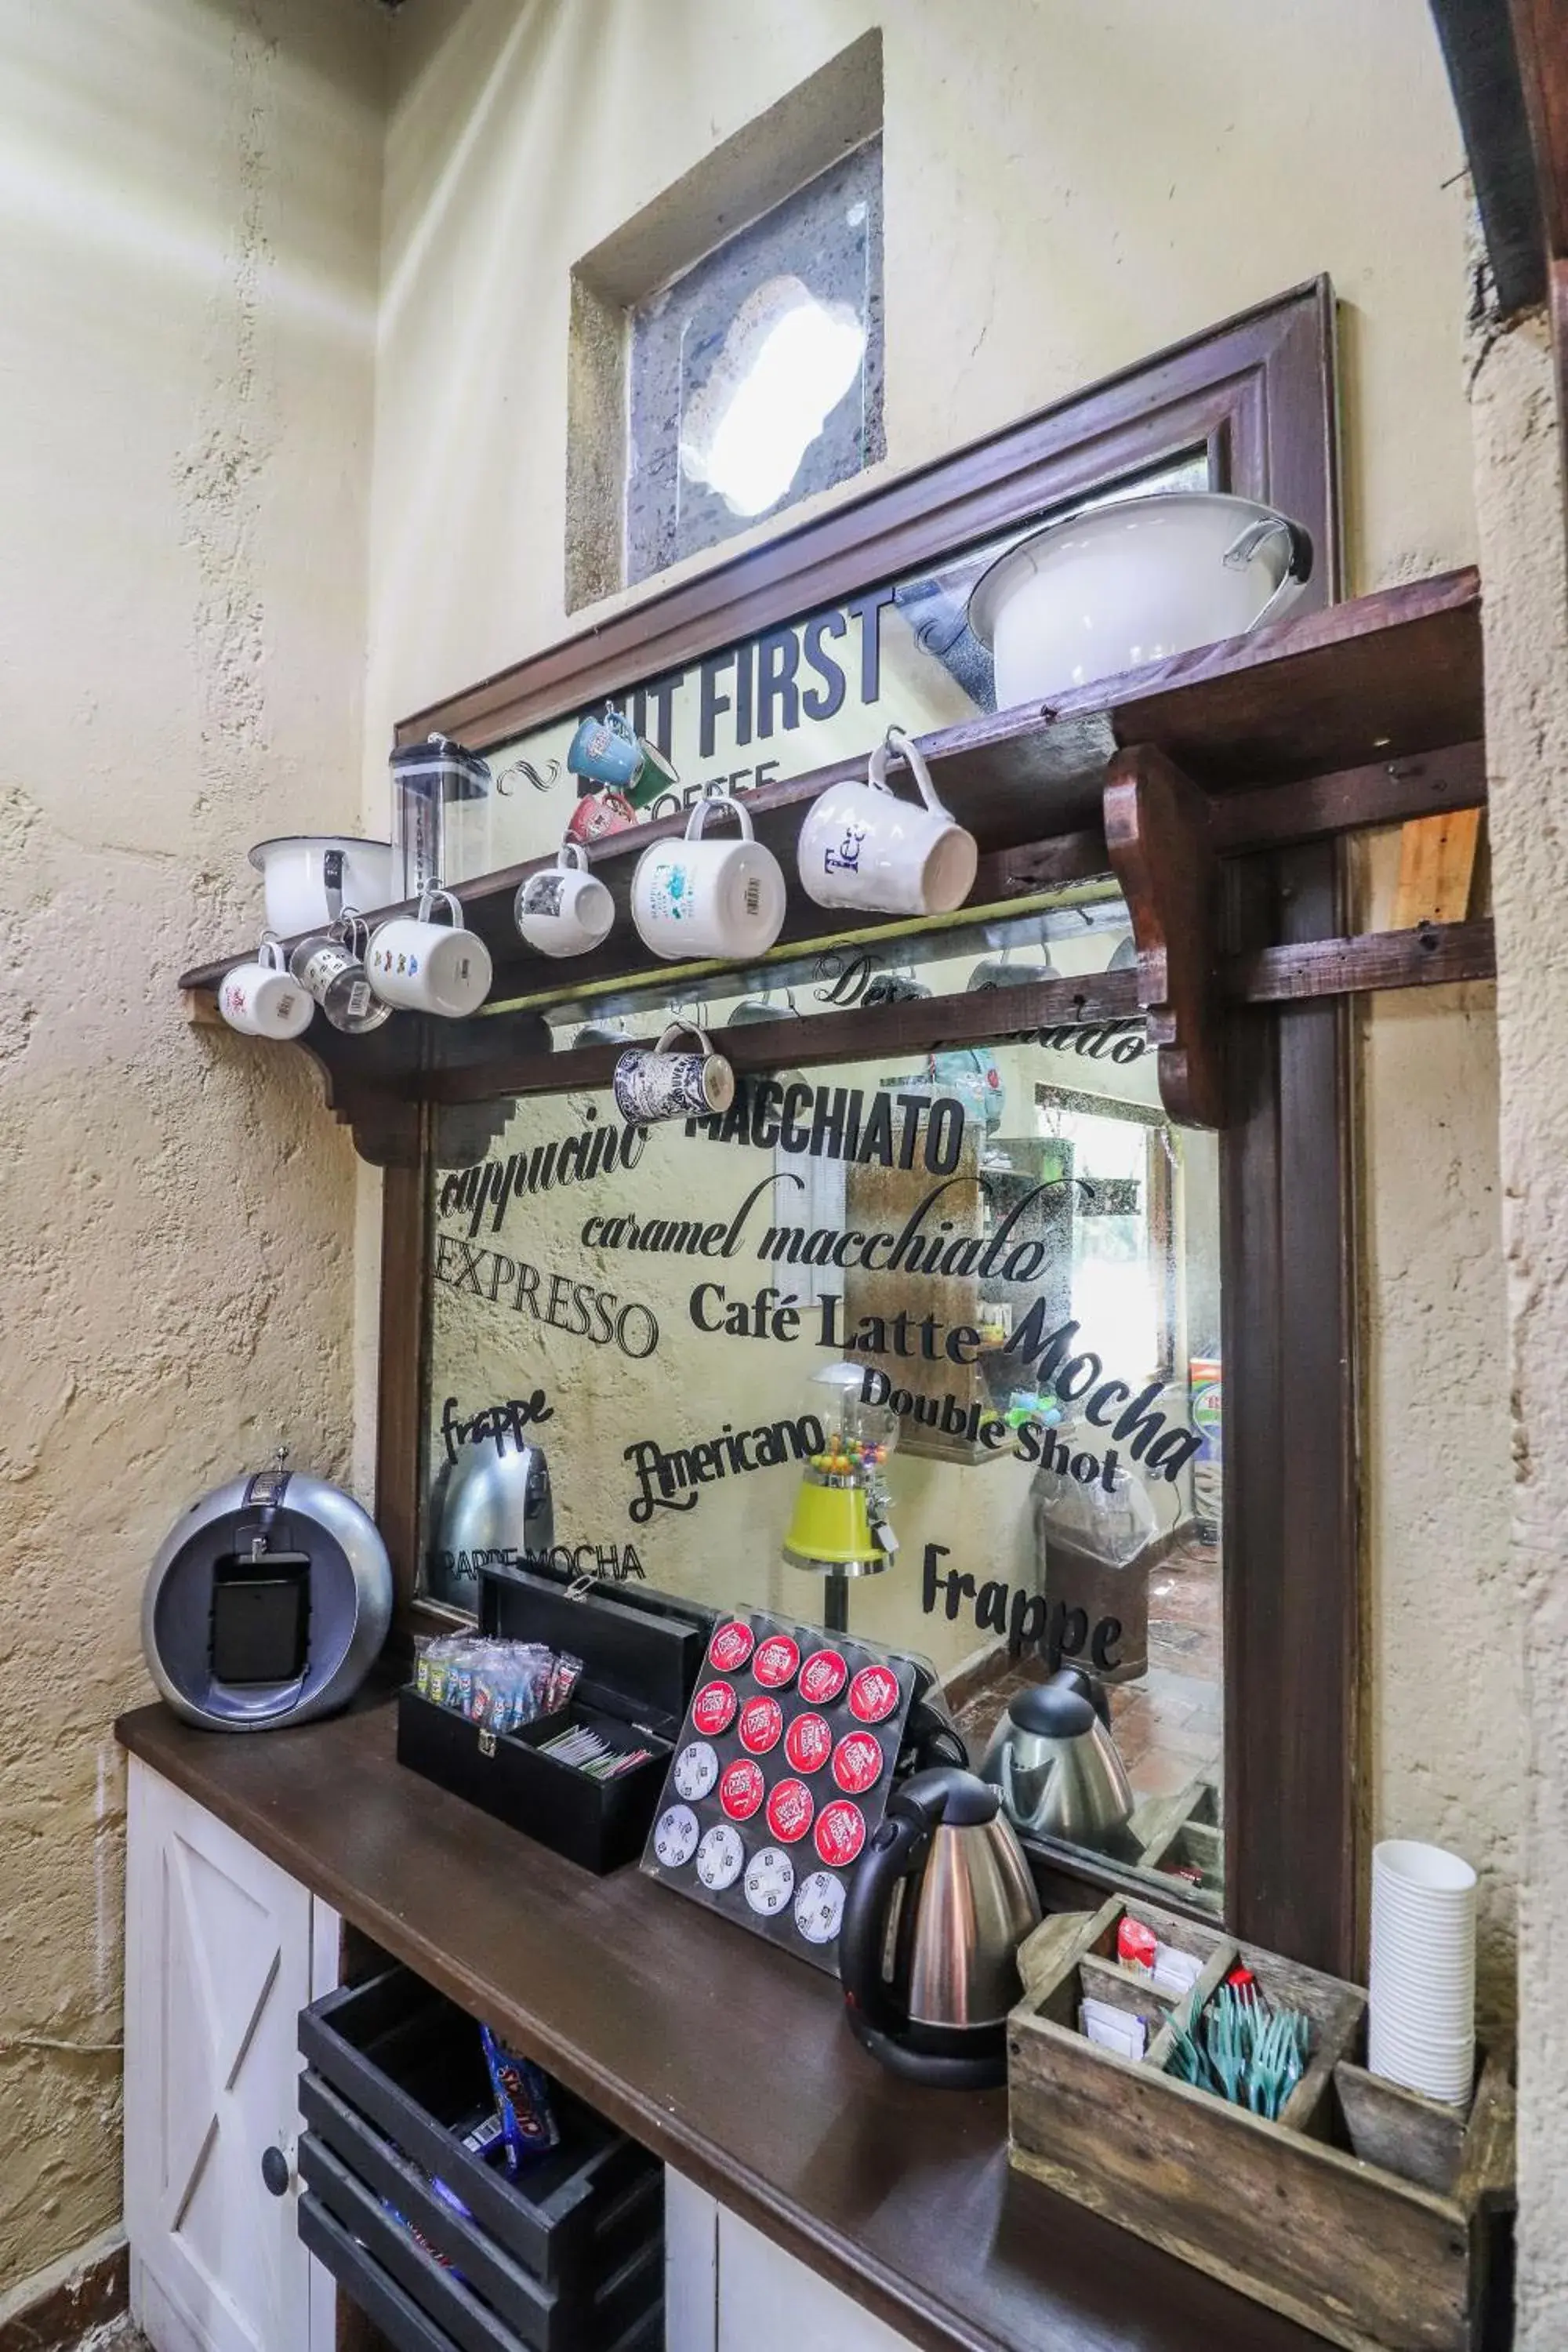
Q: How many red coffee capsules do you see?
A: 11